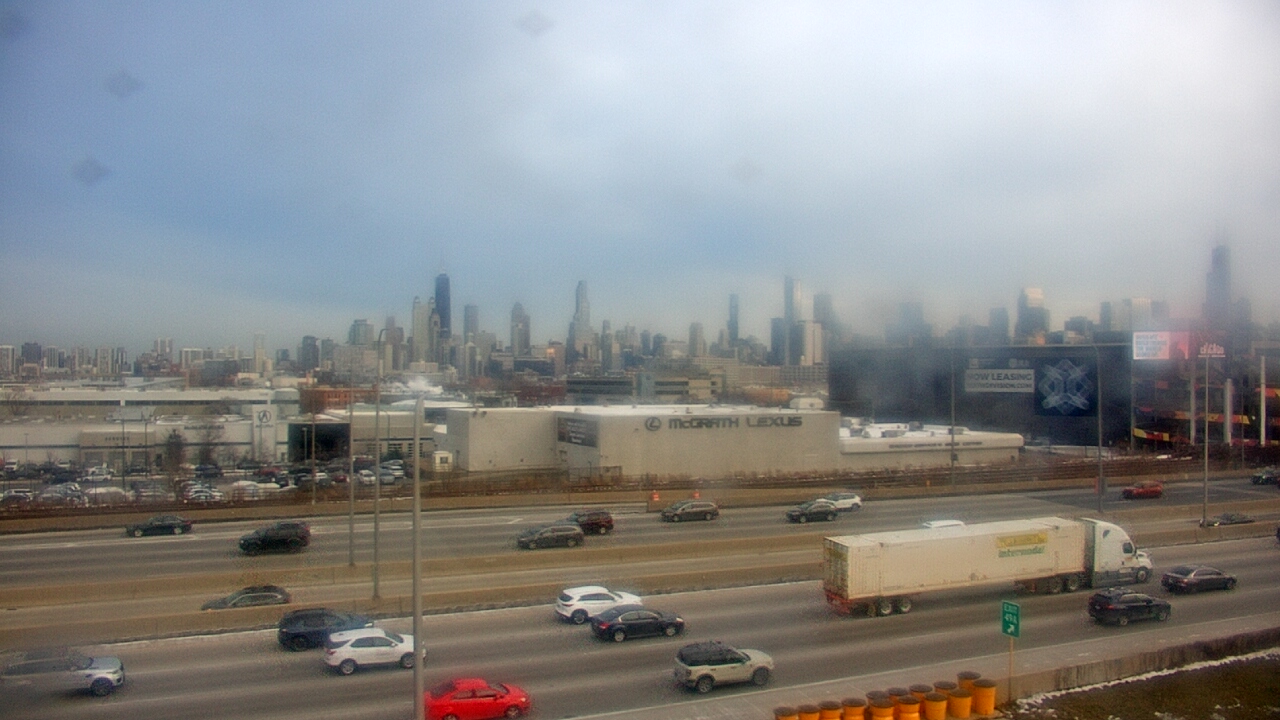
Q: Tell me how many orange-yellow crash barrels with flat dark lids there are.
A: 14